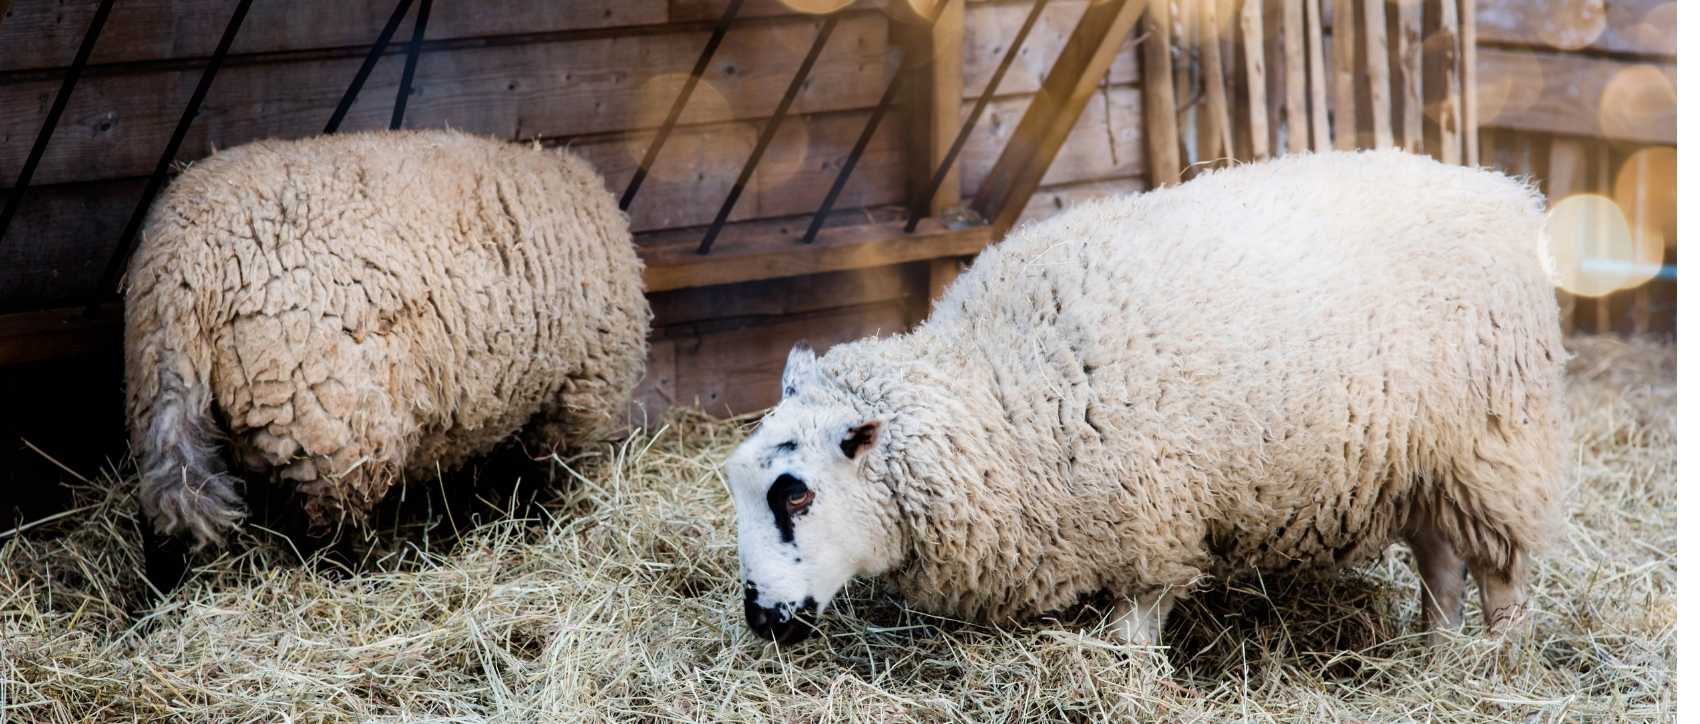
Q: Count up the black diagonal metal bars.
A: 8